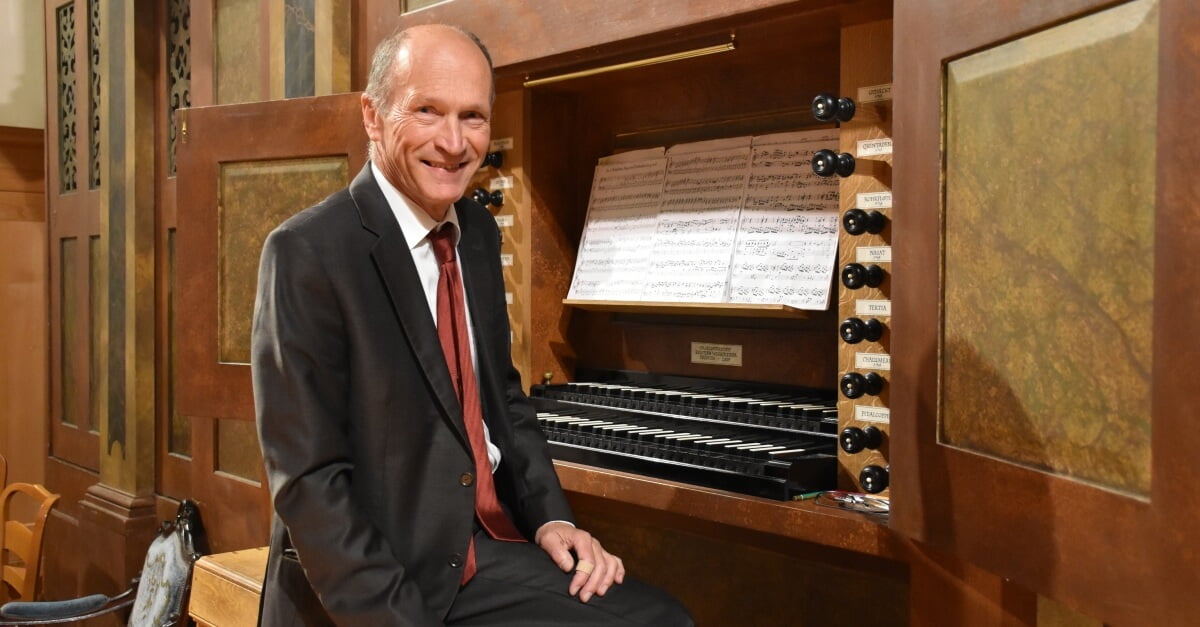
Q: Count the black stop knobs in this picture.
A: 10